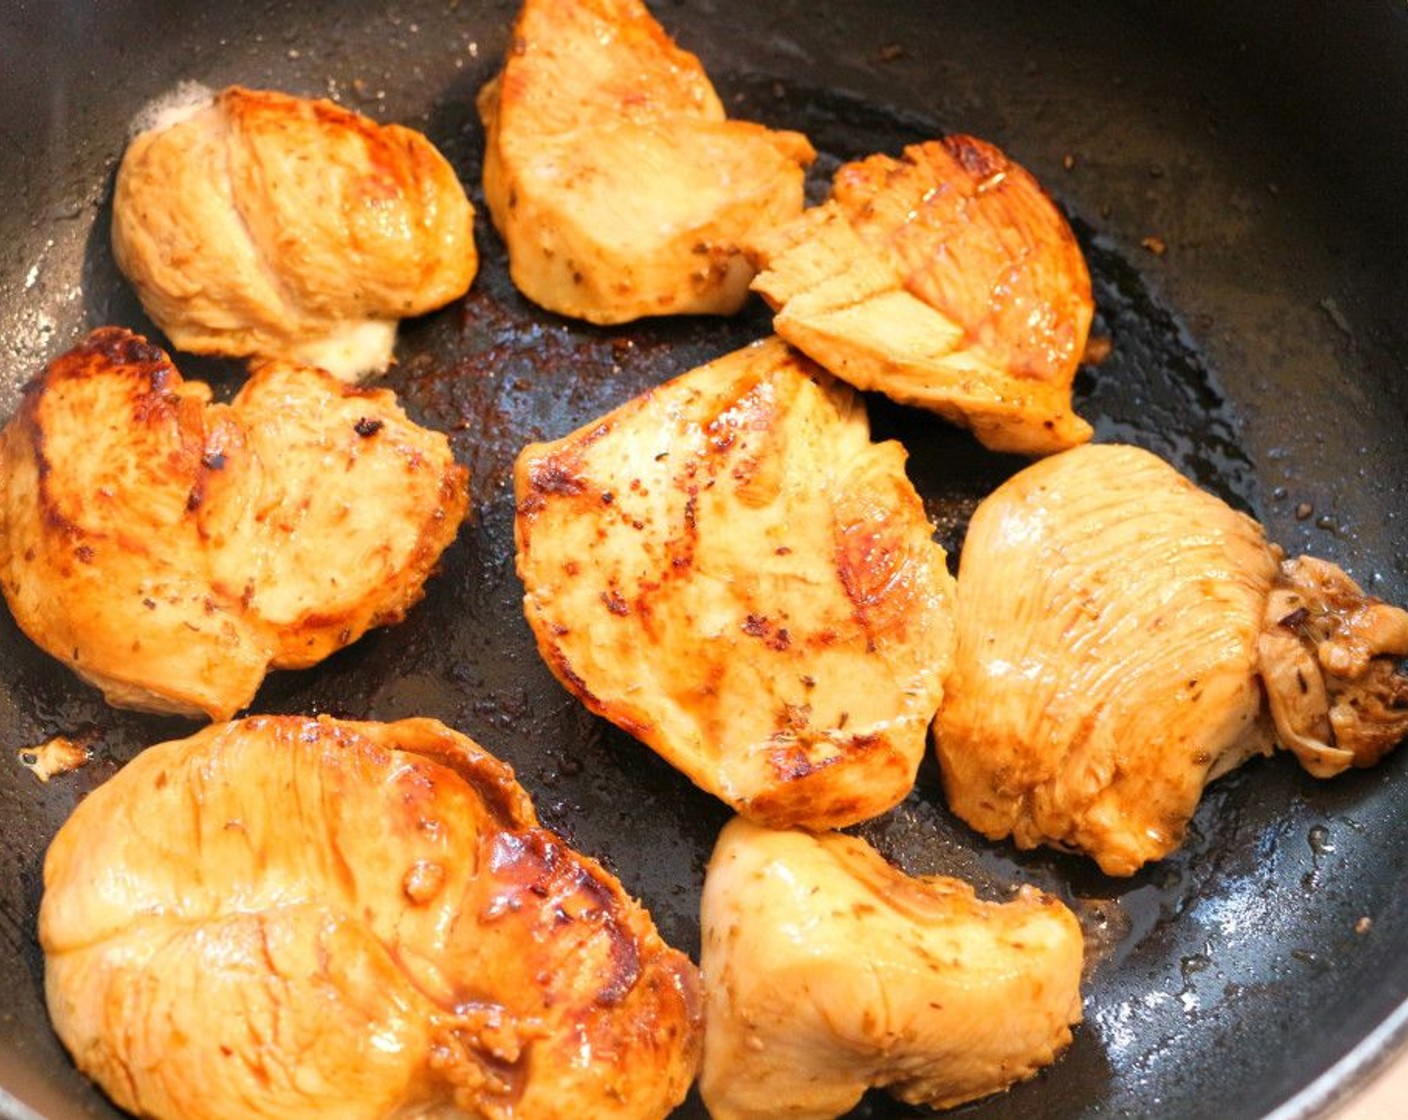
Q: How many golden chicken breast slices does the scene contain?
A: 8